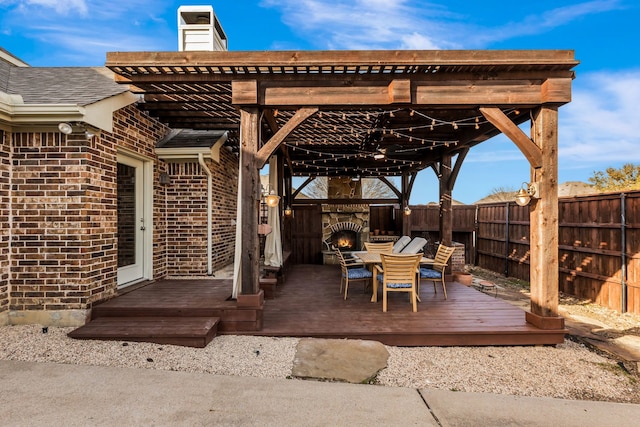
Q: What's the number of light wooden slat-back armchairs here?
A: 4